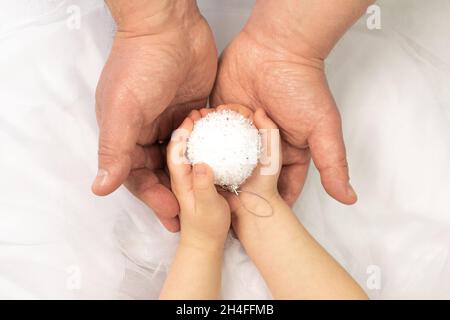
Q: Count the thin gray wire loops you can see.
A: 1